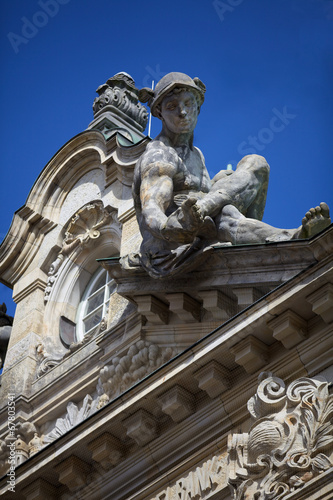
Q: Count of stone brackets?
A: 13